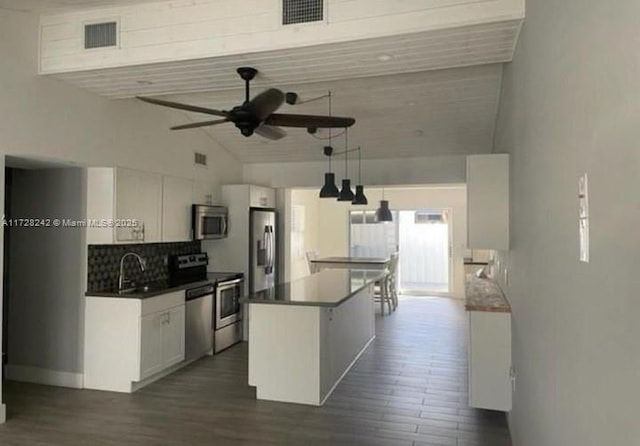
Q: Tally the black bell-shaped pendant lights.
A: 4